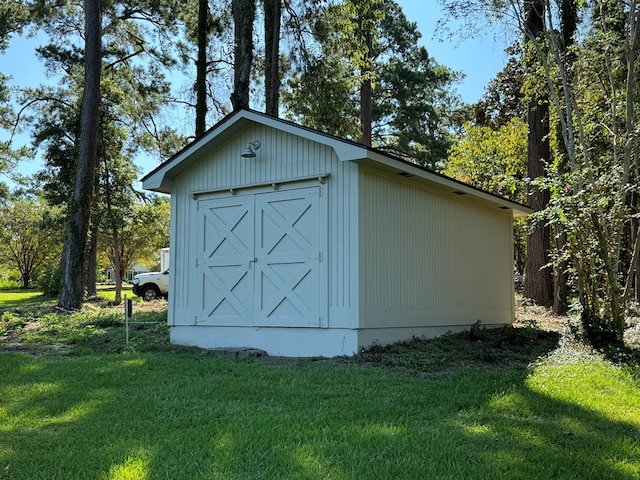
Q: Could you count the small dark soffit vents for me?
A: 3